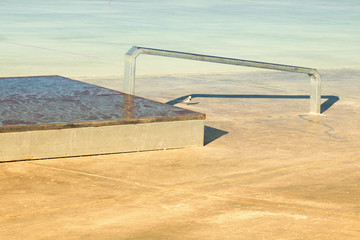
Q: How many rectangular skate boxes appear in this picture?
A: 1